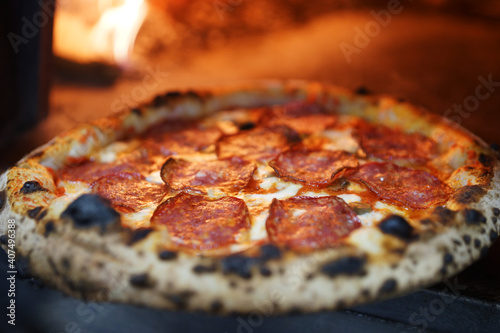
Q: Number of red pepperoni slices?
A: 11